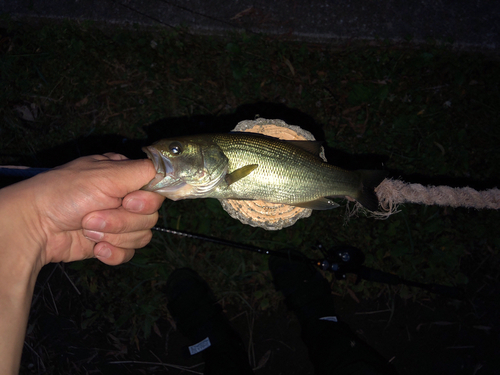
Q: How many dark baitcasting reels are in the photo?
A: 1